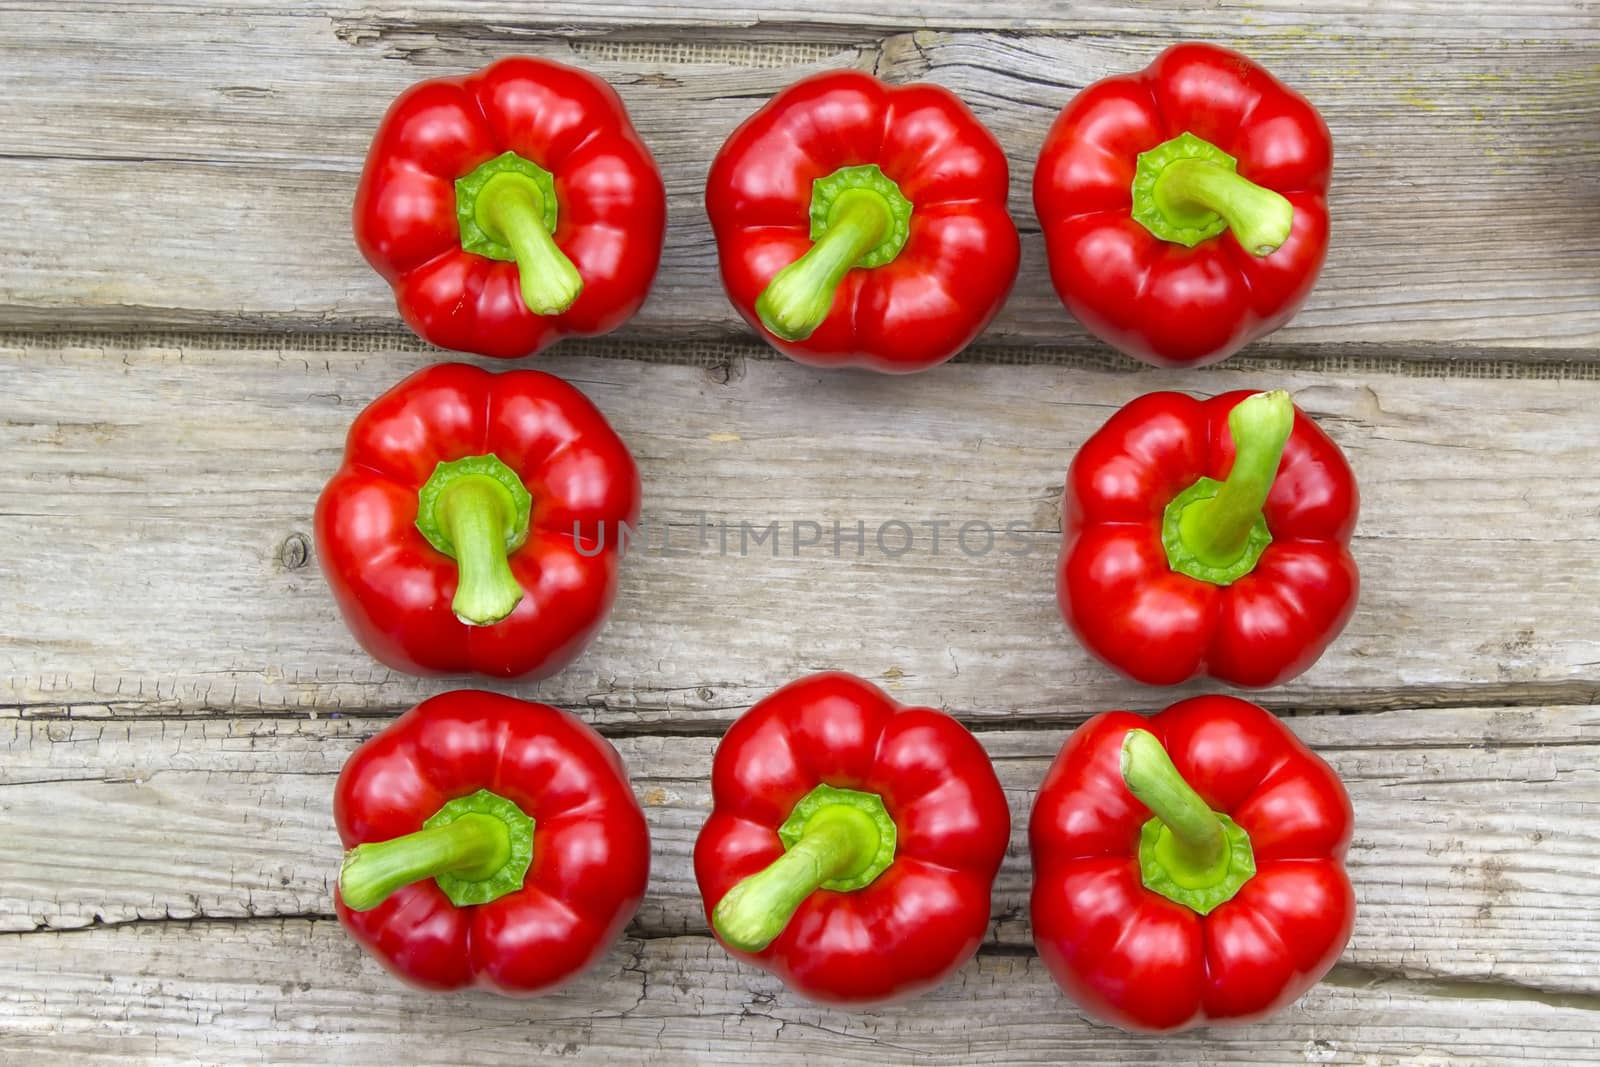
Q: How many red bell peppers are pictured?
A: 8